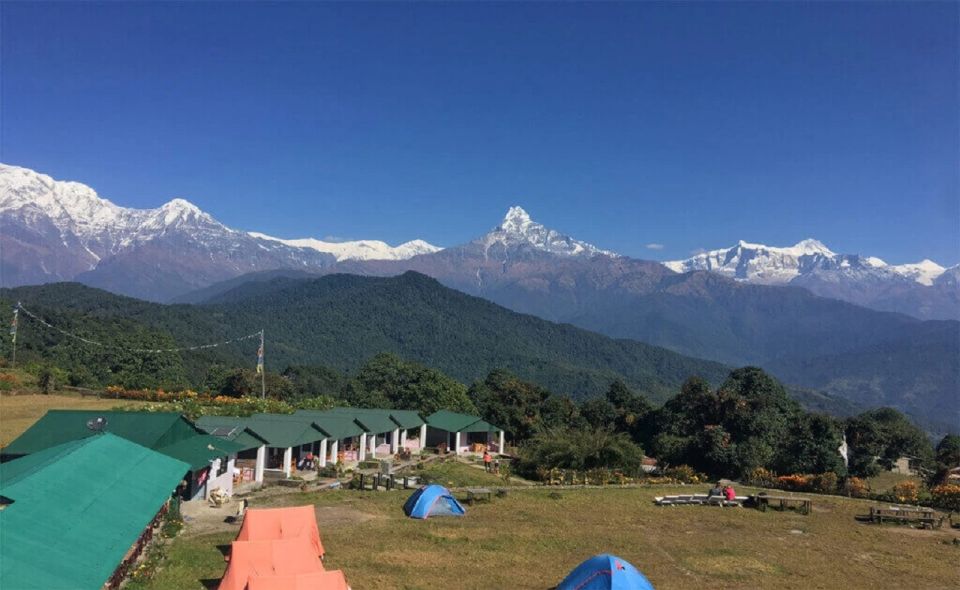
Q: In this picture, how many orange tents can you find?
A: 3